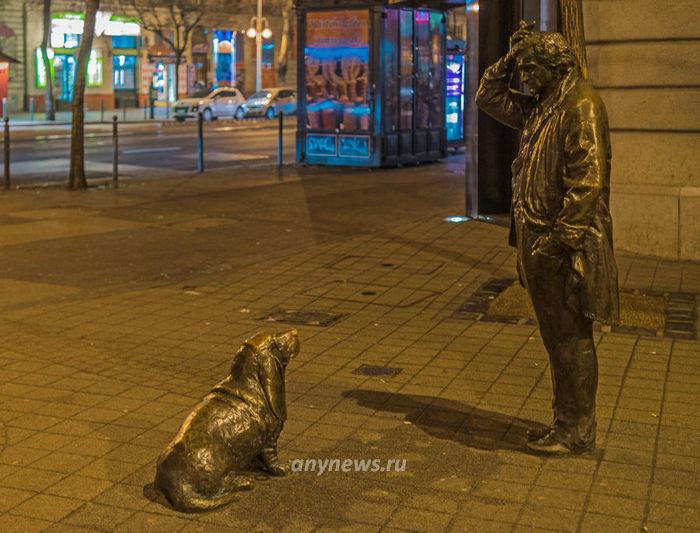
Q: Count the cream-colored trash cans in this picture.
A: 0